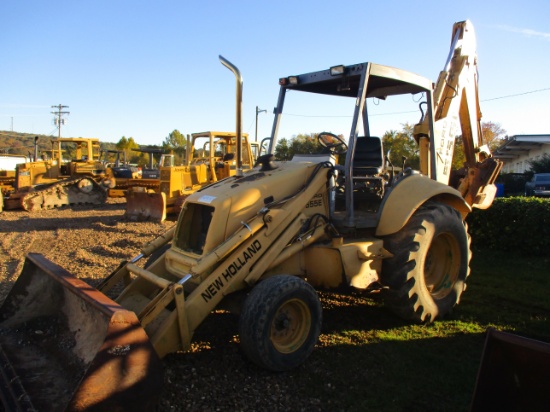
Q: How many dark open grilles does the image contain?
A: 1